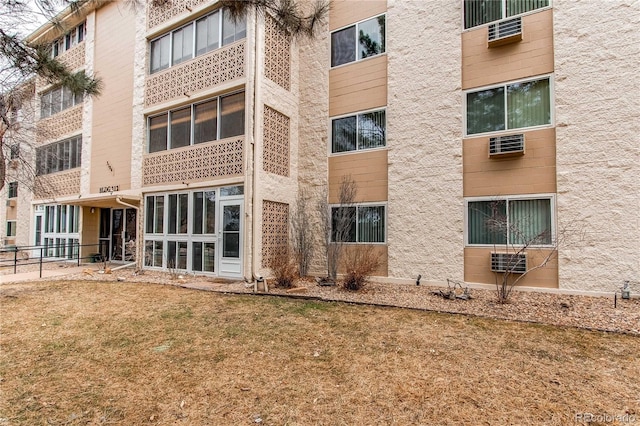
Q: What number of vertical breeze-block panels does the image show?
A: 3